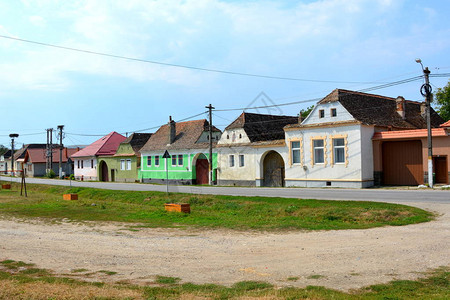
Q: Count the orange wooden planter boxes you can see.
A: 3